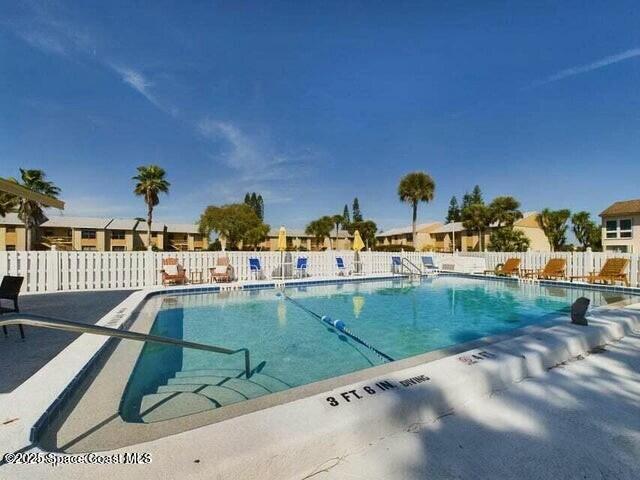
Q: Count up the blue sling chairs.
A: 5